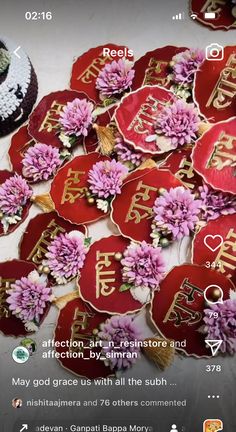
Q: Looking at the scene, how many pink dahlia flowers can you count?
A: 15